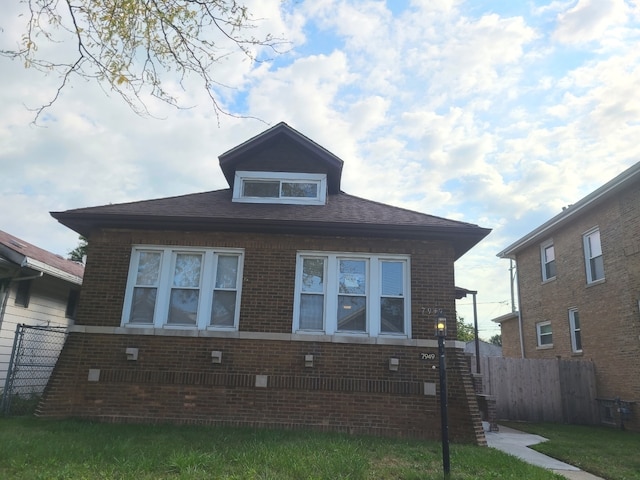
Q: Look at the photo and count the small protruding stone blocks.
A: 4